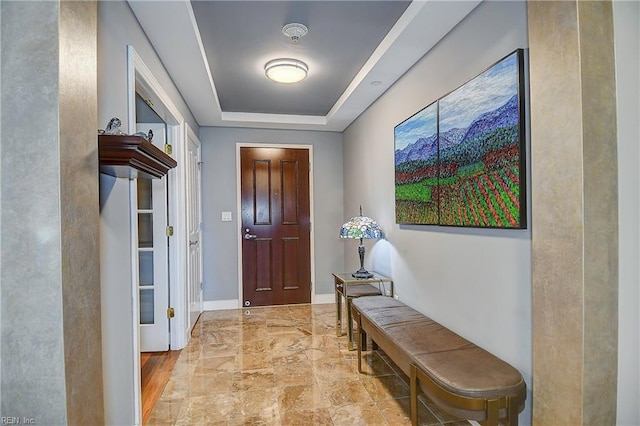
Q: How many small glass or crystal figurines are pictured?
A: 2